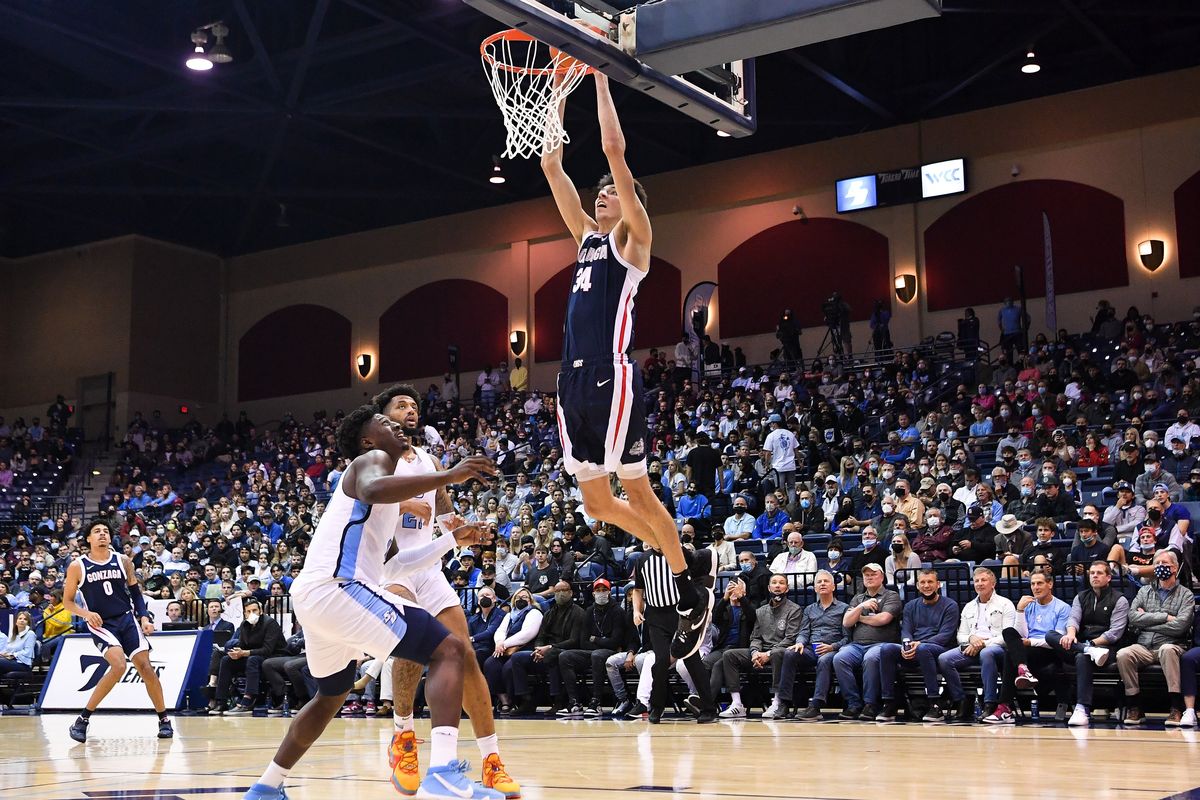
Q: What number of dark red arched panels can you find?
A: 6